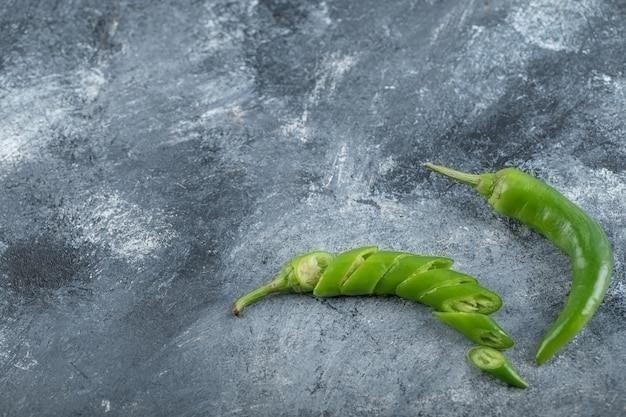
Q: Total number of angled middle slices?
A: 6